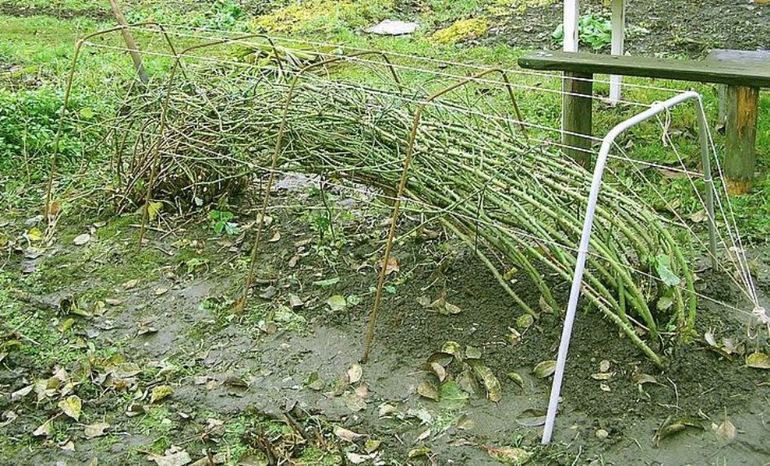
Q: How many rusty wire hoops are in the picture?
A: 4